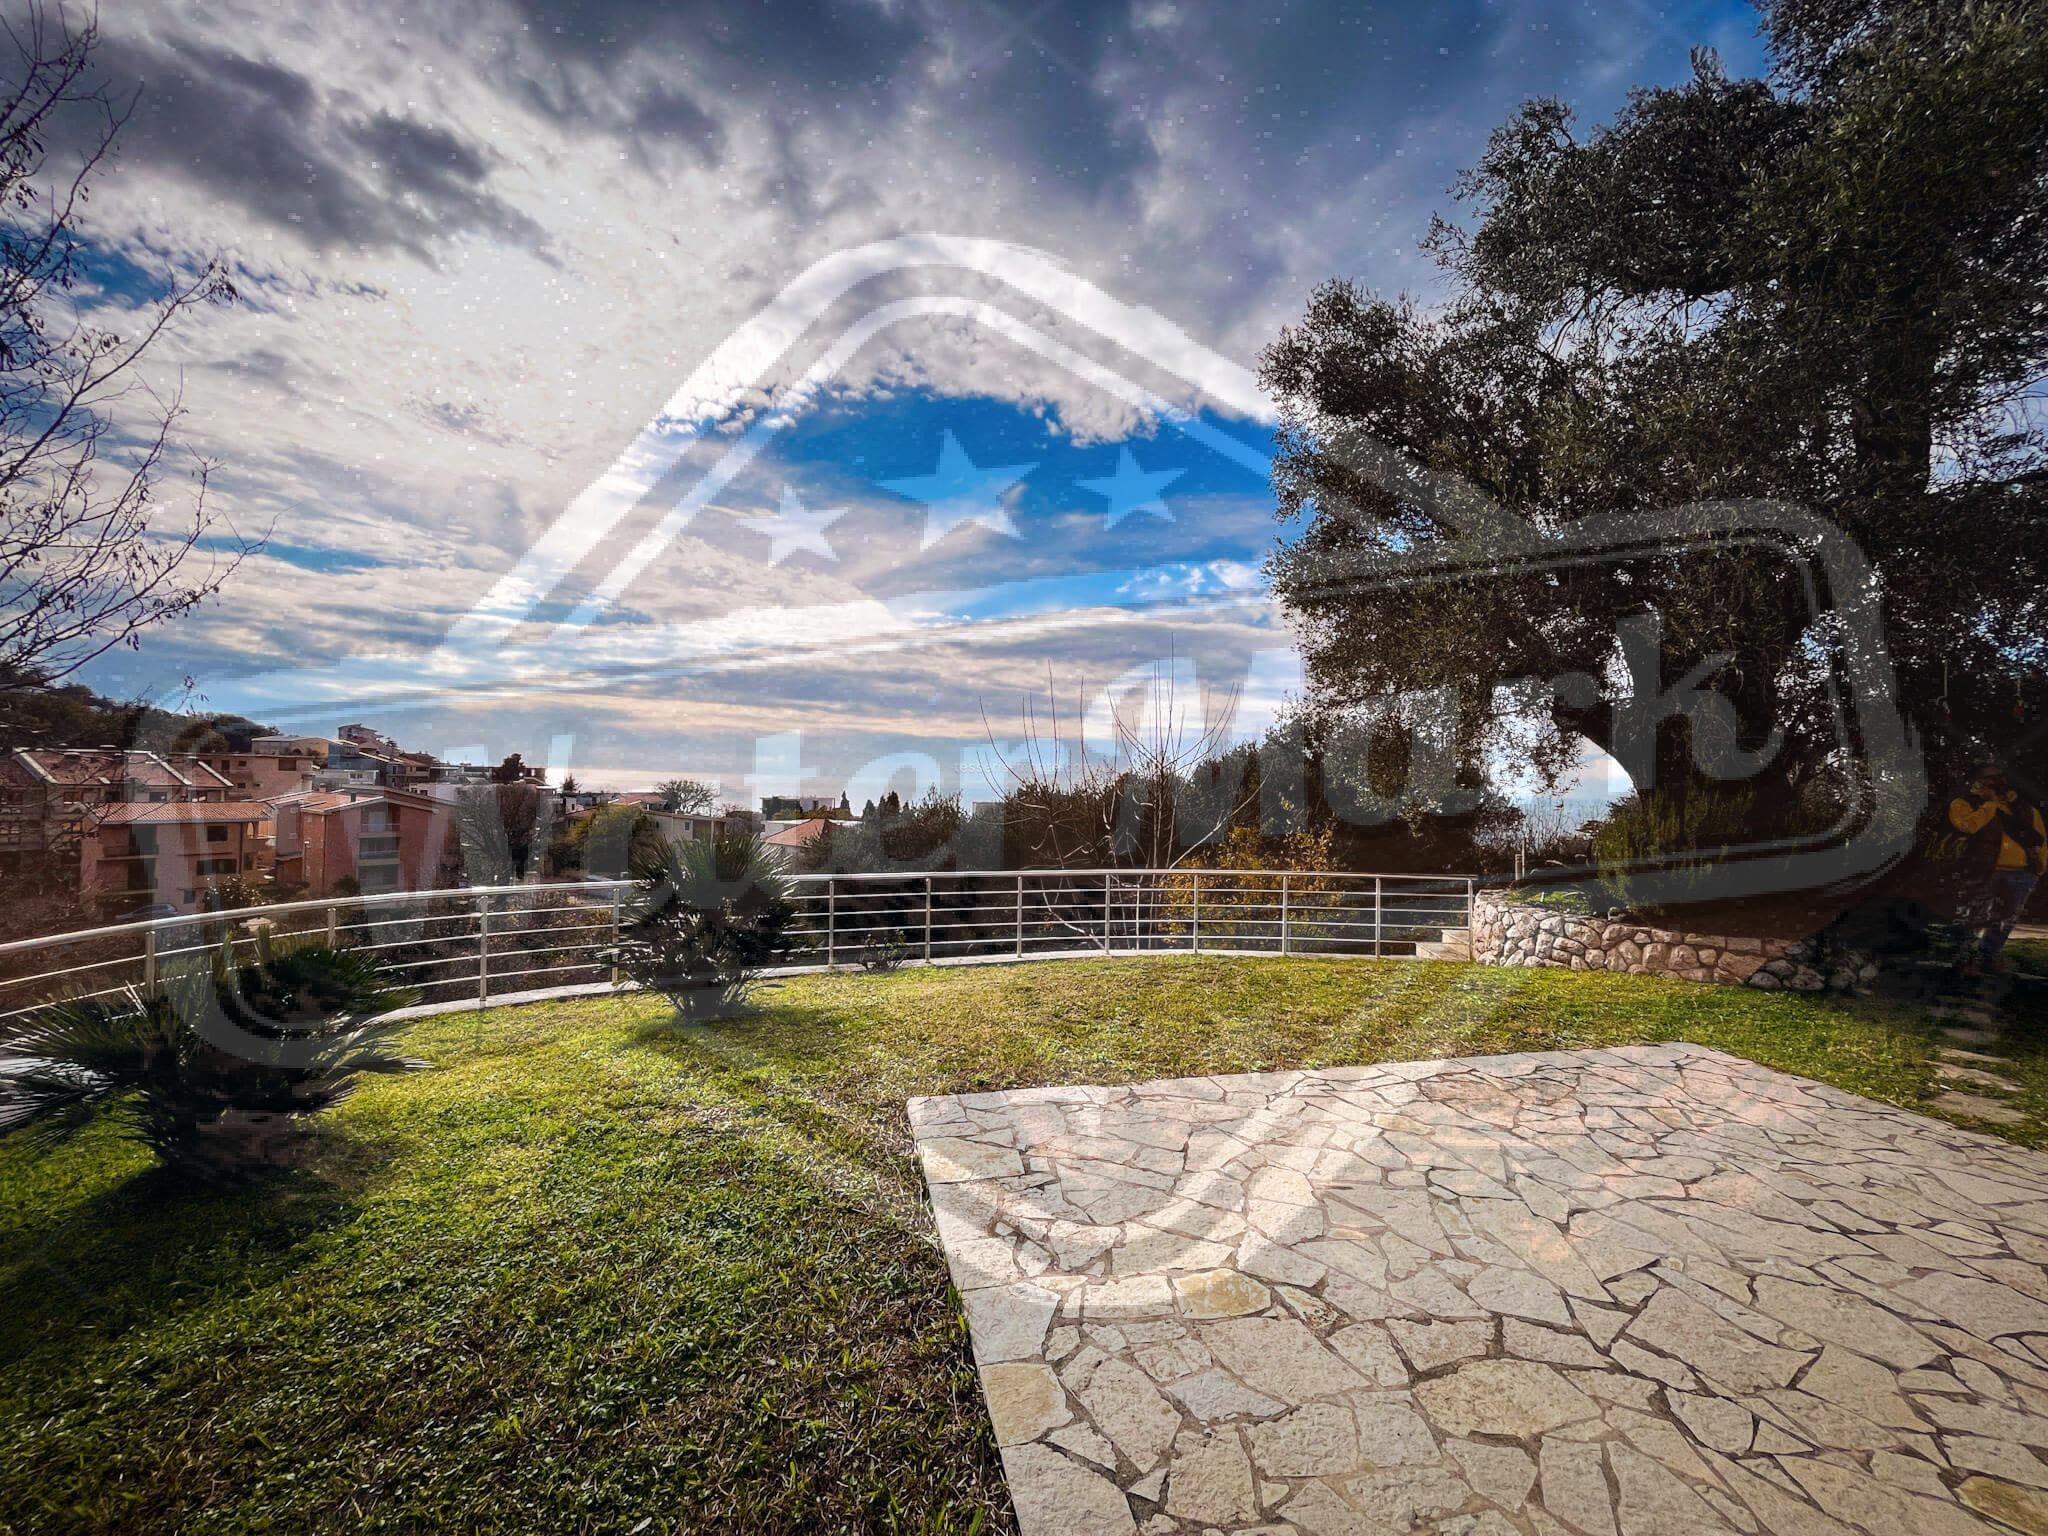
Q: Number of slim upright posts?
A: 12